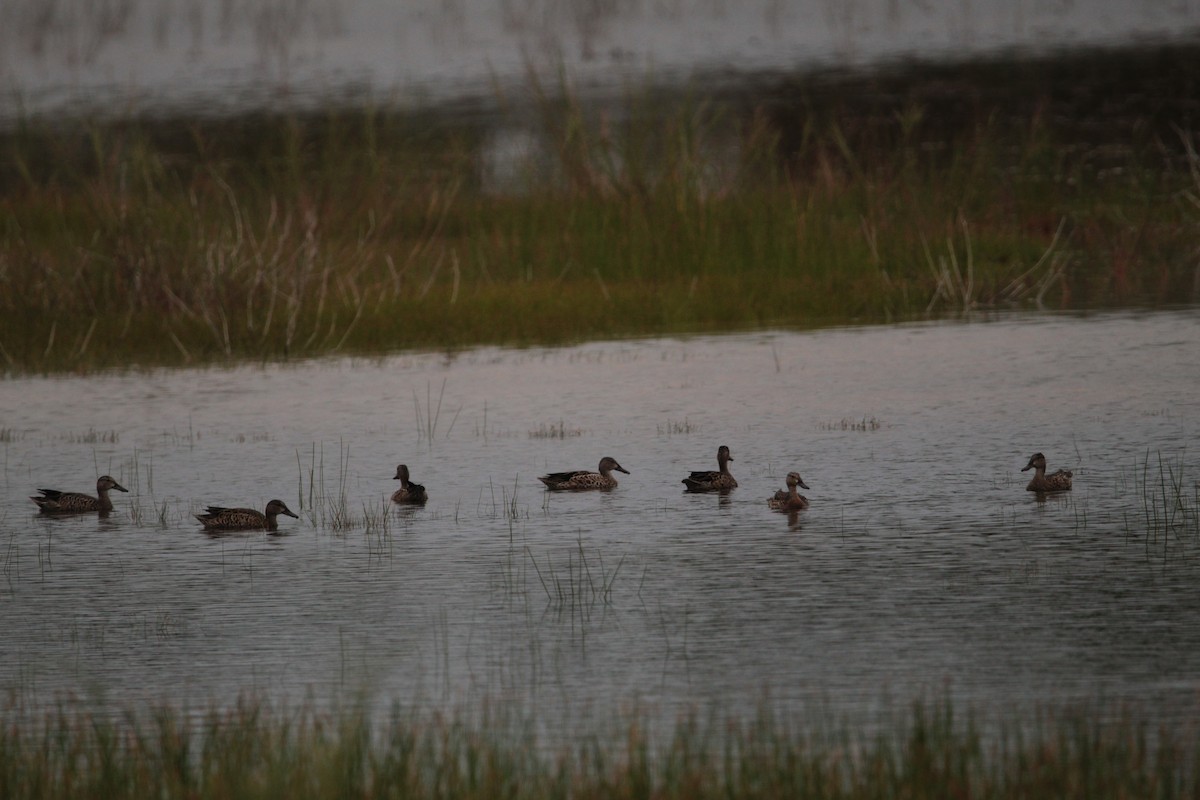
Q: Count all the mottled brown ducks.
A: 7